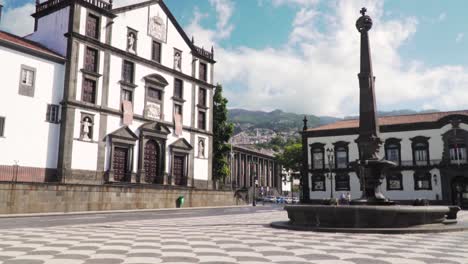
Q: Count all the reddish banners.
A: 2